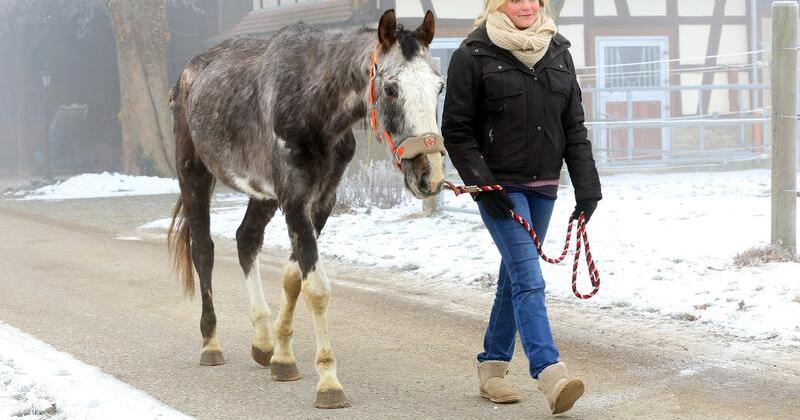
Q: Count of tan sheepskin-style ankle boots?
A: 2